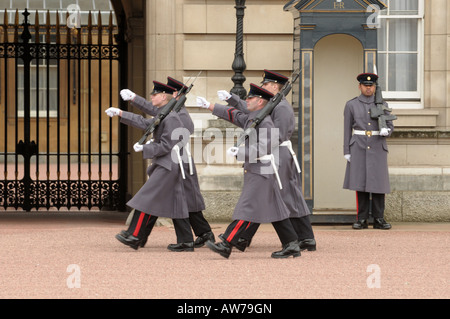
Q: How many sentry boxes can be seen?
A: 1